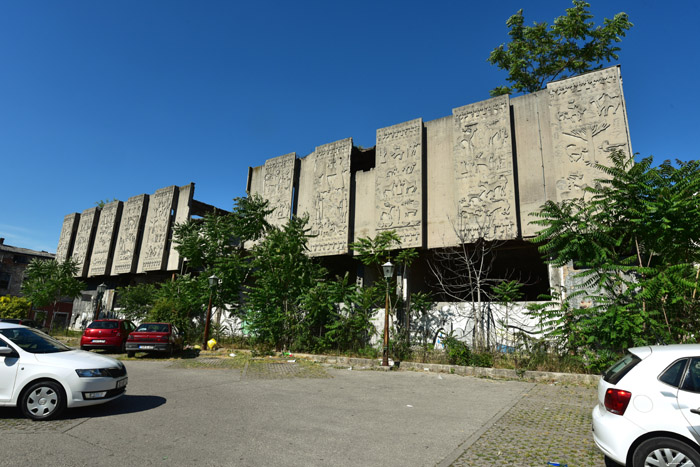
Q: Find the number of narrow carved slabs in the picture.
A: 10